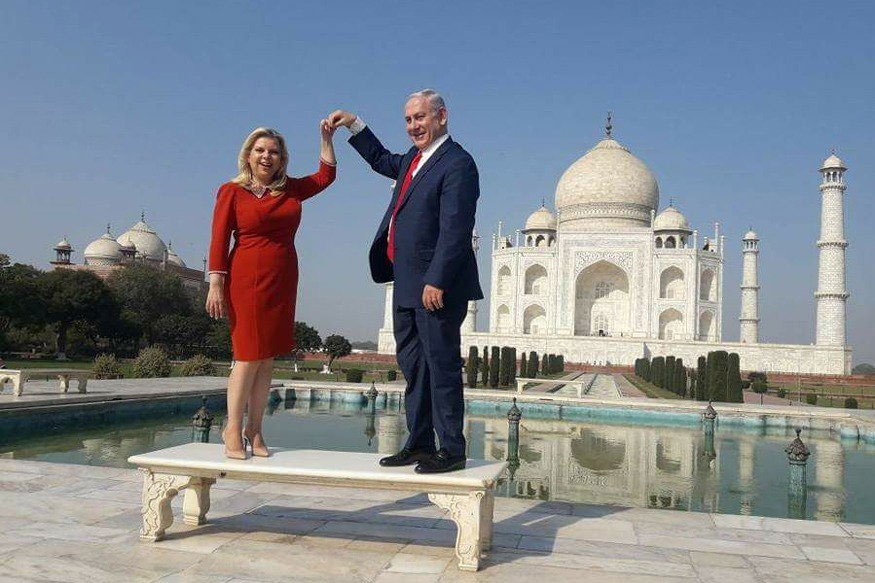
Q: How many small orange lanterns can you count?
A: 0